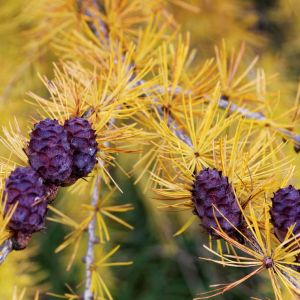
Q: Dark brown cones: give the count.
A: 5